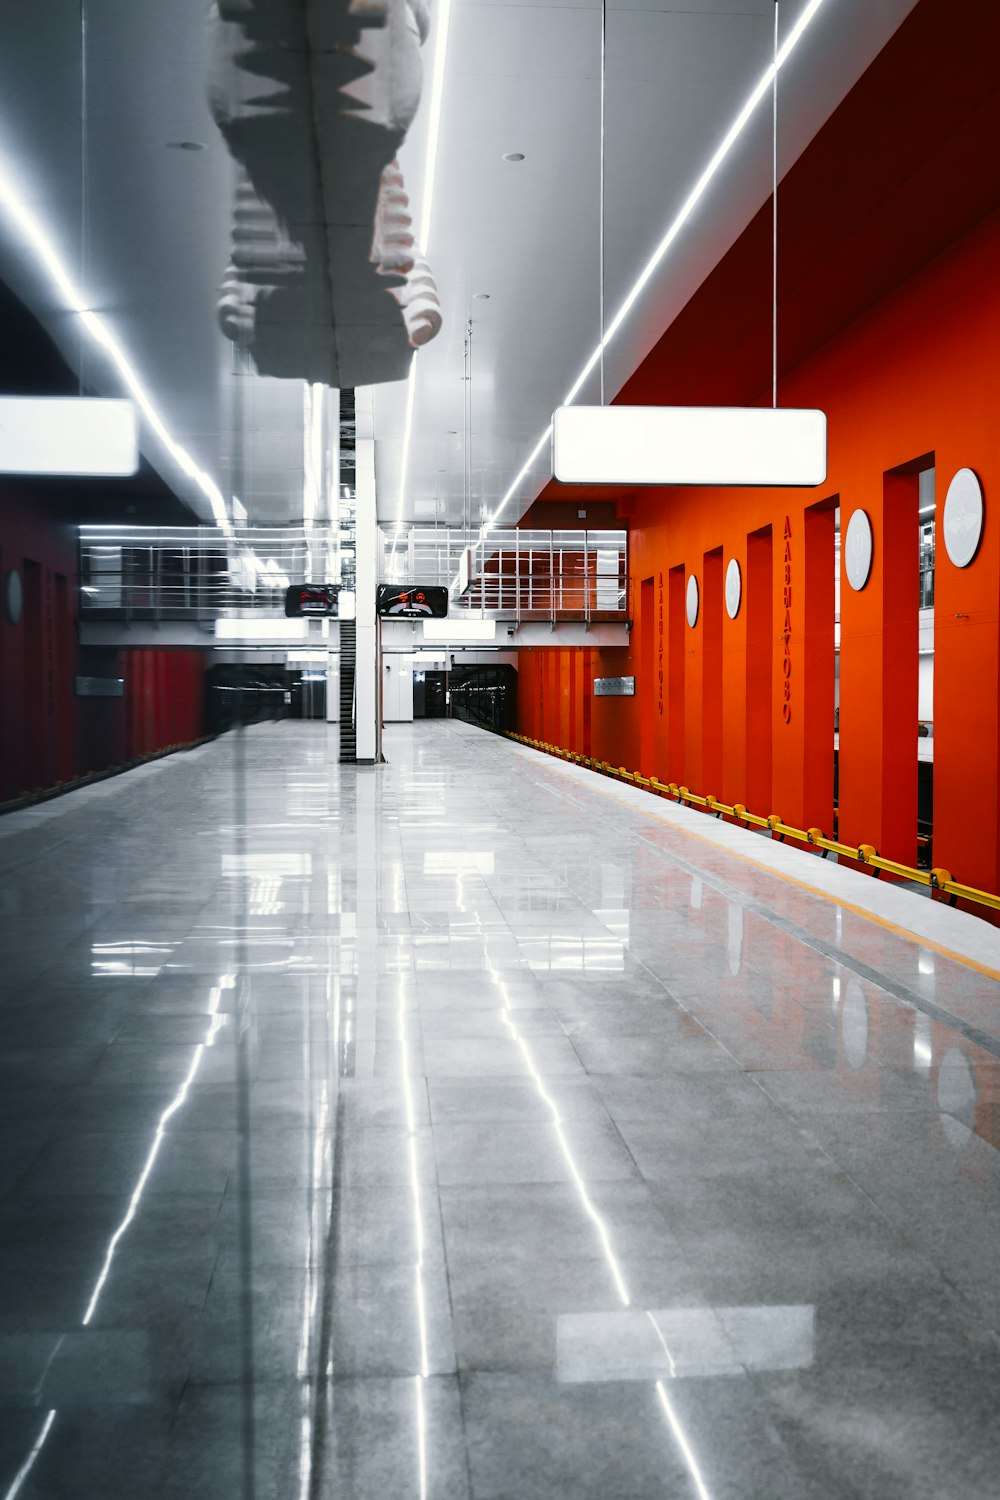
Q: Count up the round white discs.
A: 4